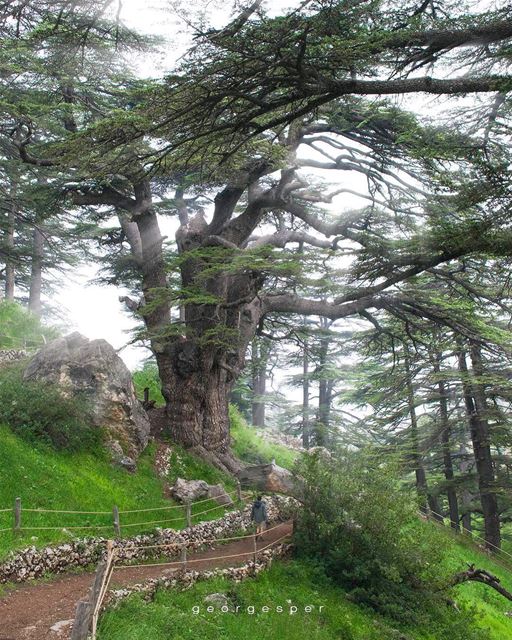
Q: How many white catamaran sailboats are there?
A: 0